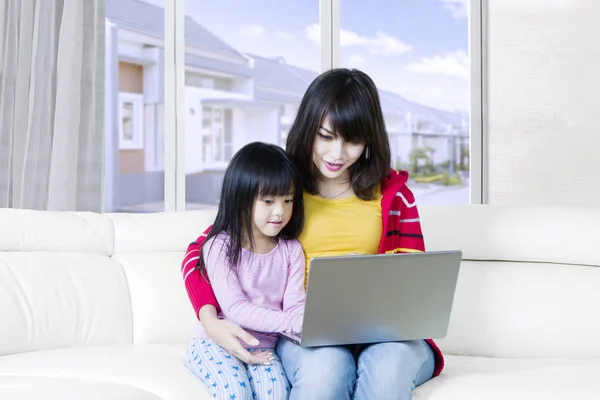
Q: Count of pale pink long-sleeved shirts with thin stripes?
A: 1